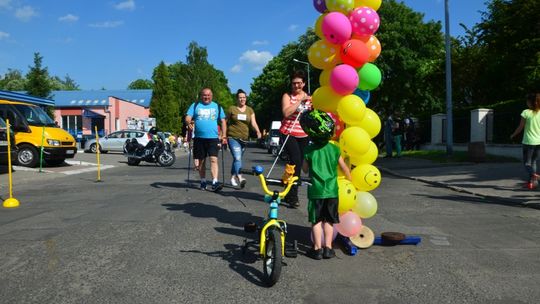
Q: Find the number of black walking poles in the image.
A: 2